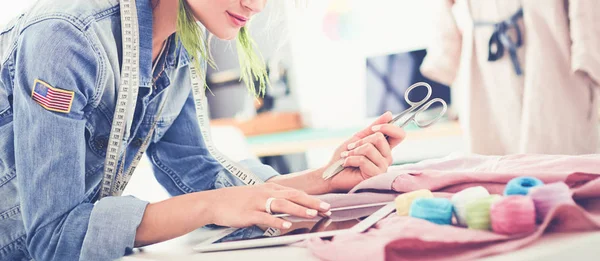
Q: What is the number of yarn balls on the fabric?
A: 7